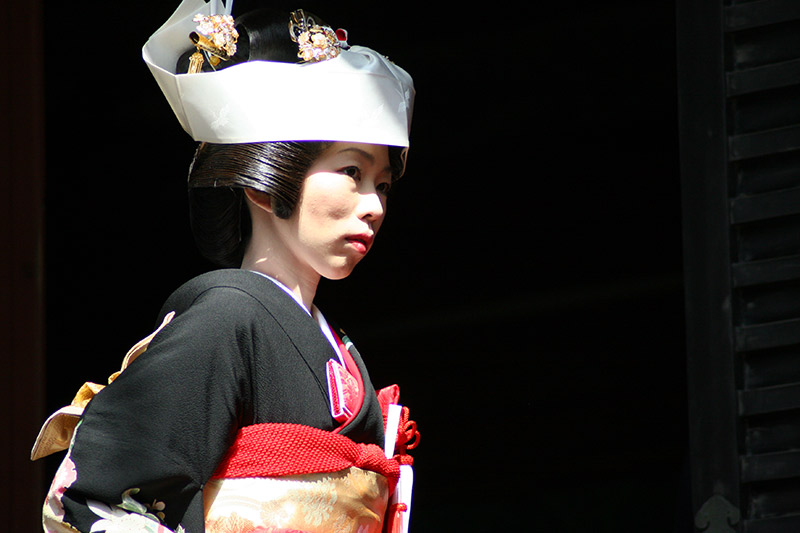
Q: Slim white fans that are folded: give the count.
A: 1